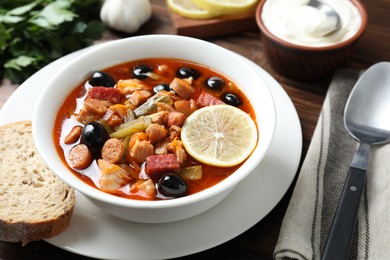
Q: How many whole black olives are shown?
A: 8